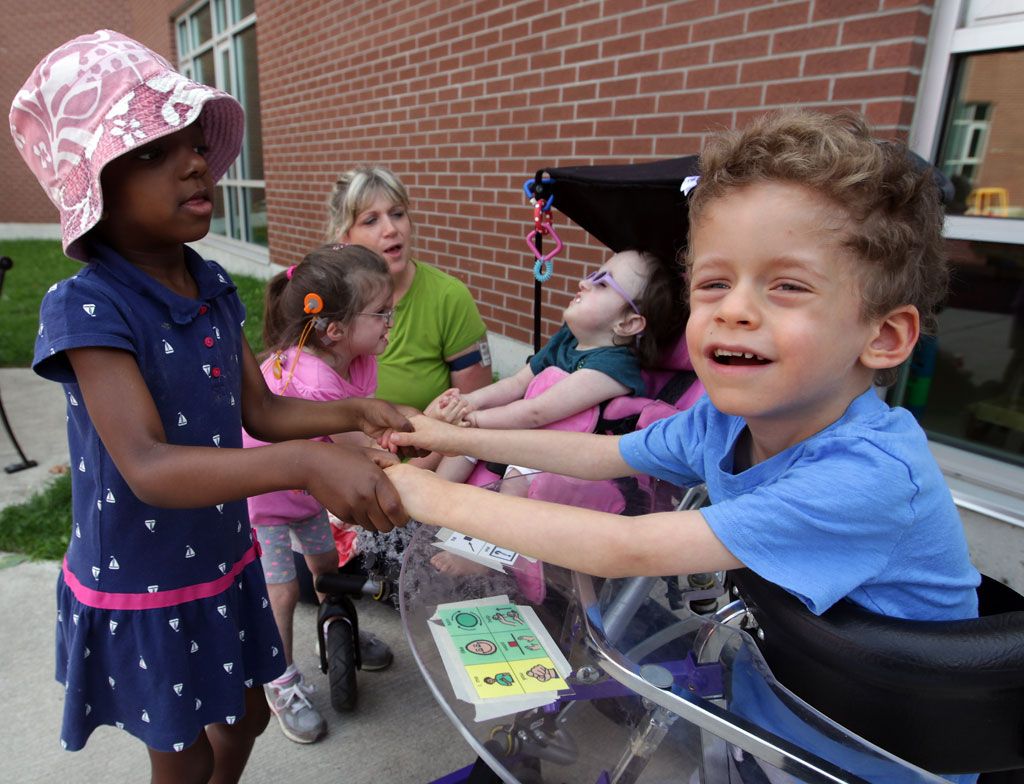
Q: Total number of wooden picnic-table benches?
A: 0